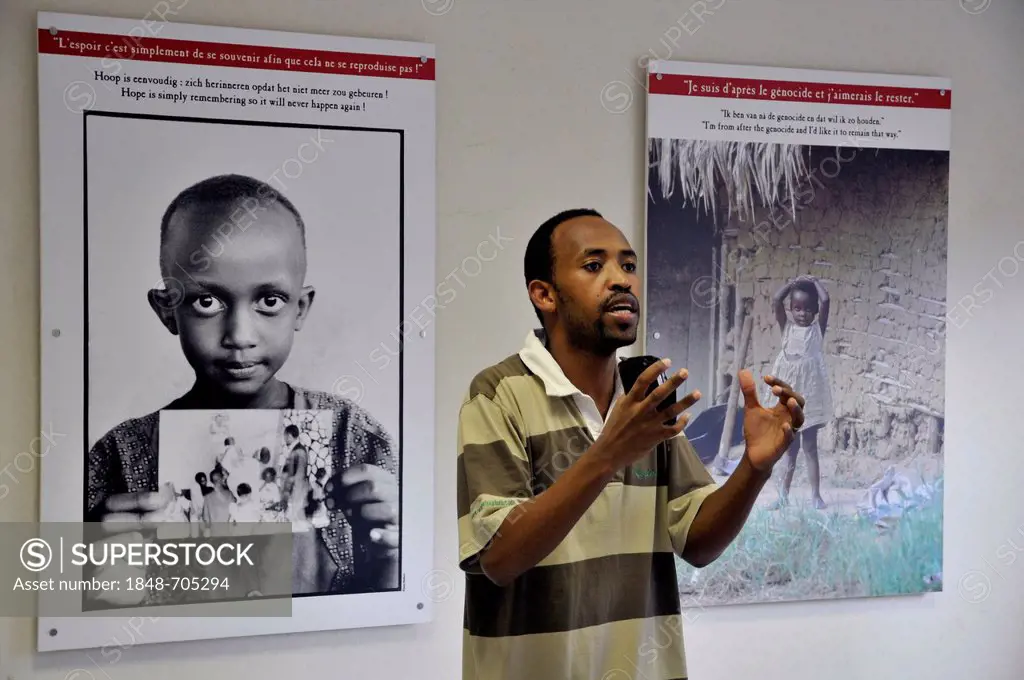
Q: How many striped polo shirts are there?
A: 1